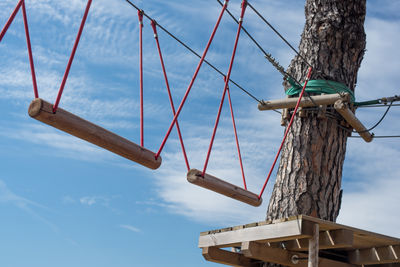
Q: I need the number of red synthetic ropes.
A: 9